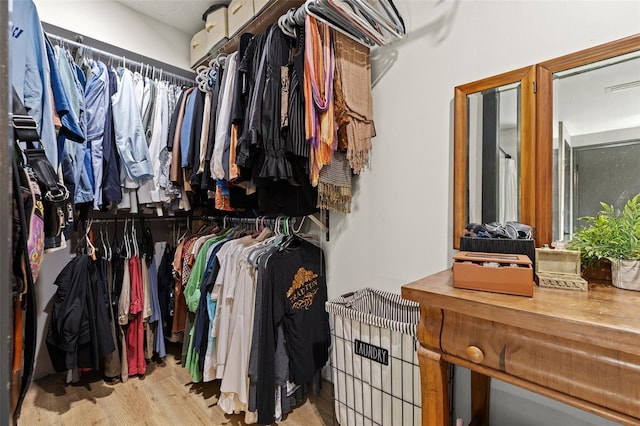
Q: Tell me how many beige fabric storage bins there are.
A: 4